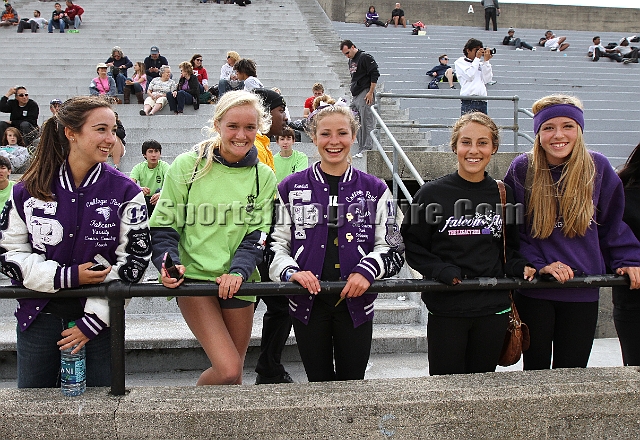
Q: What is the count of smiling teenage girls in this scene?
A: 5